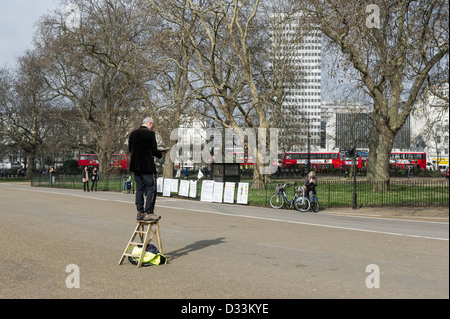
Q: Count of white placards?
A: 9